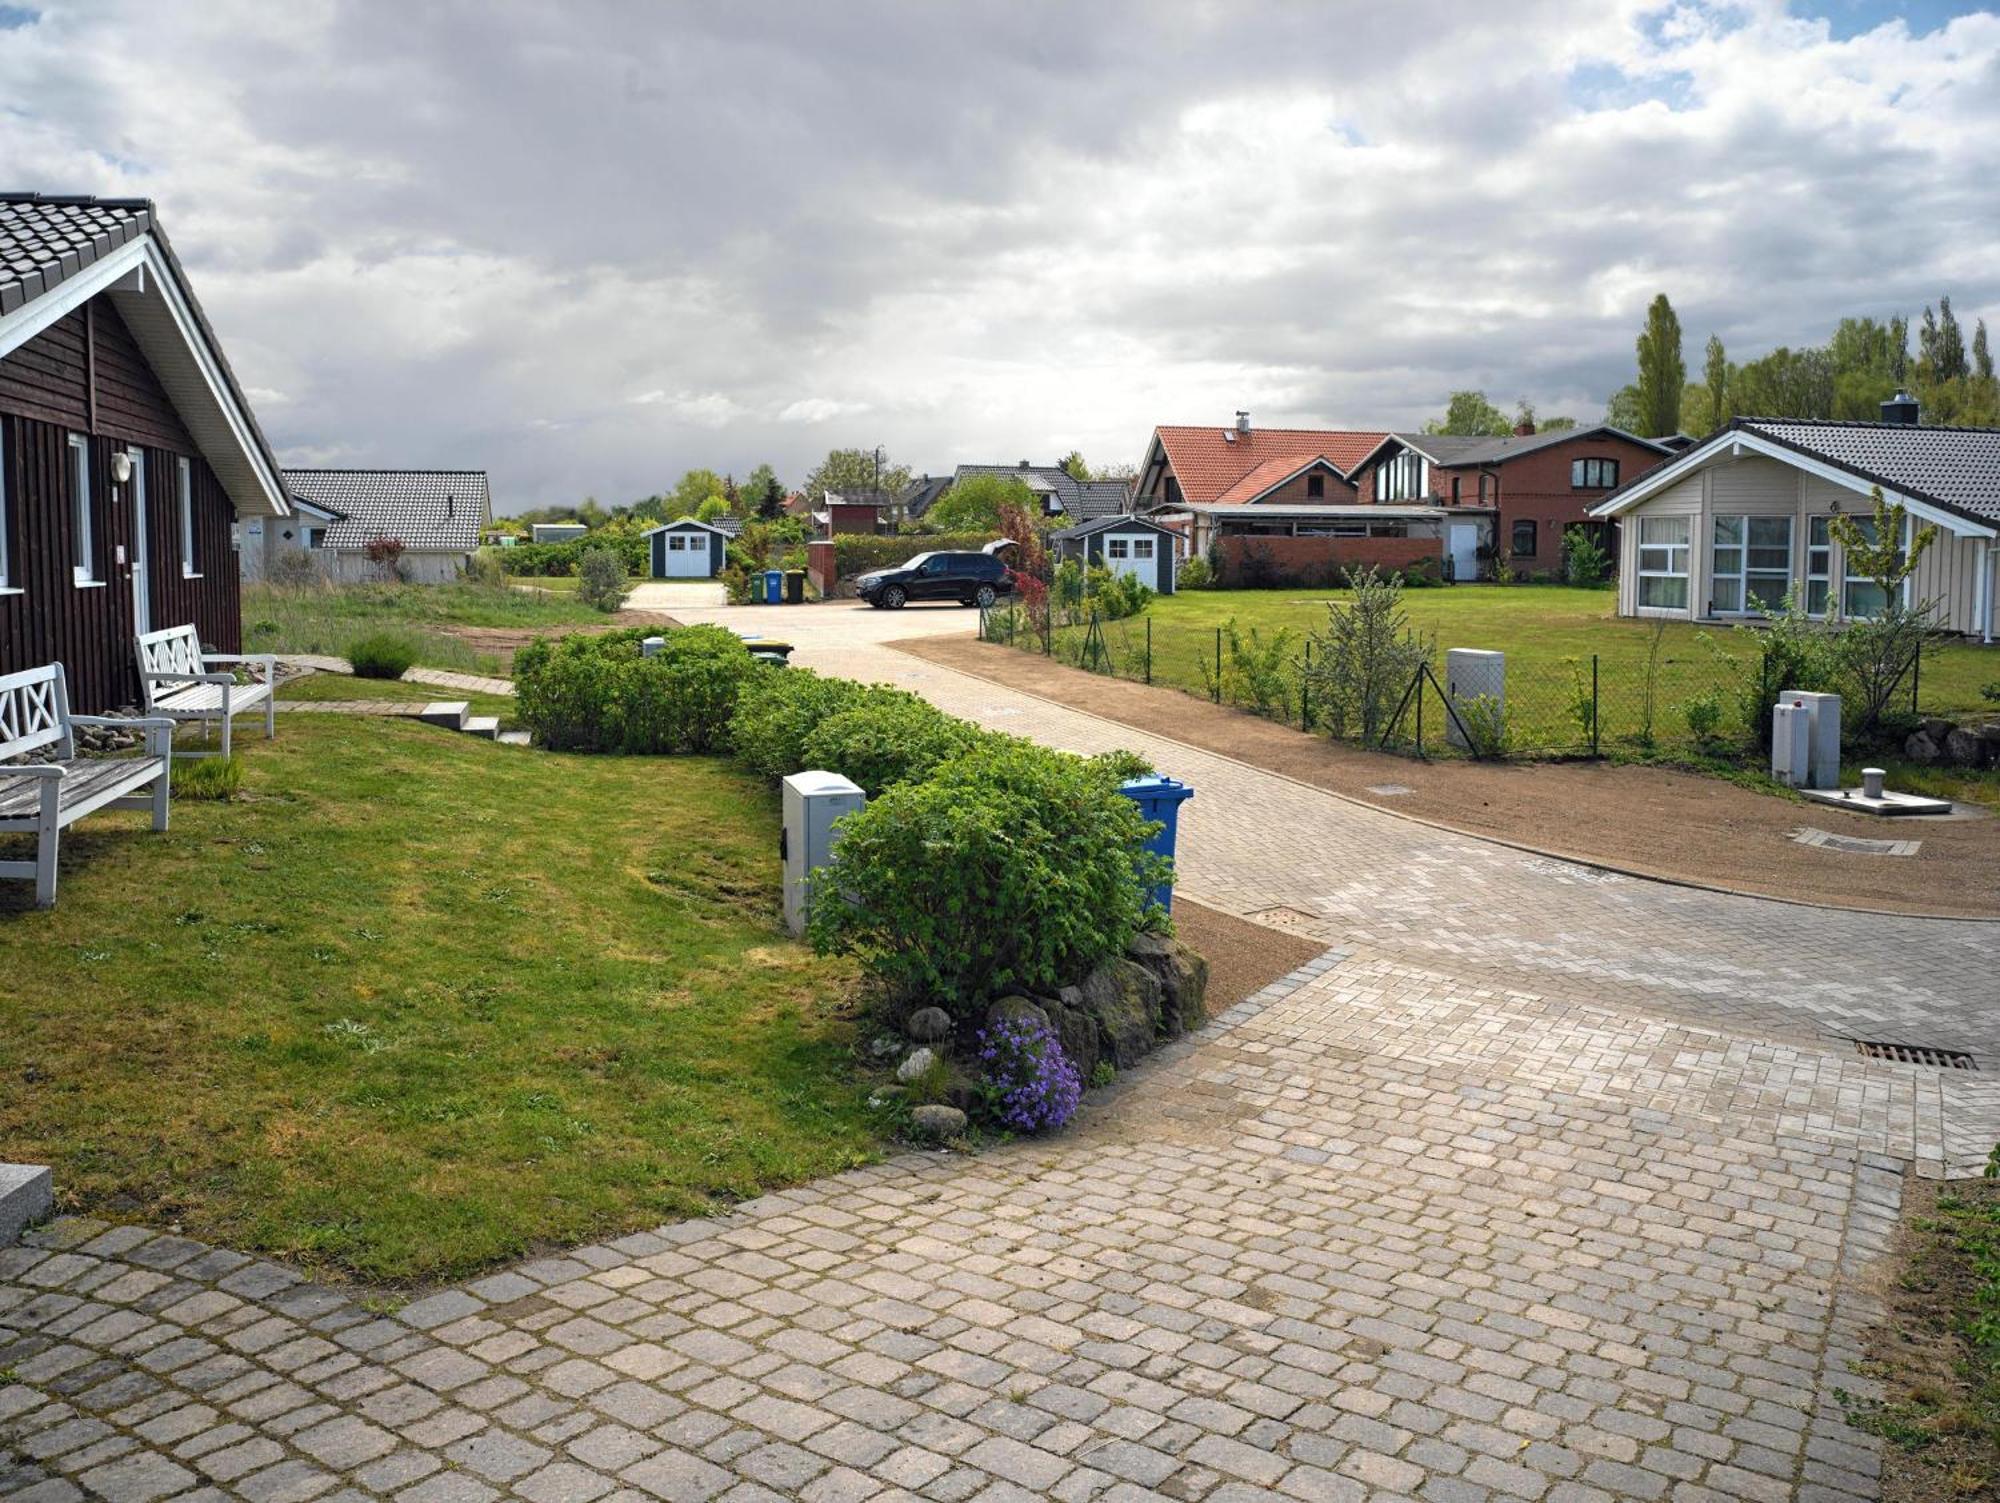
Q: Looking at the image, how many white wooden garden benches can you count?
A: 2